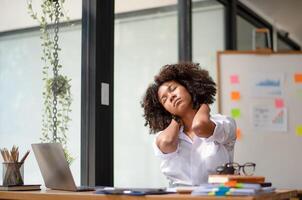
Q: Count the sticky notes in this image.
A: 7